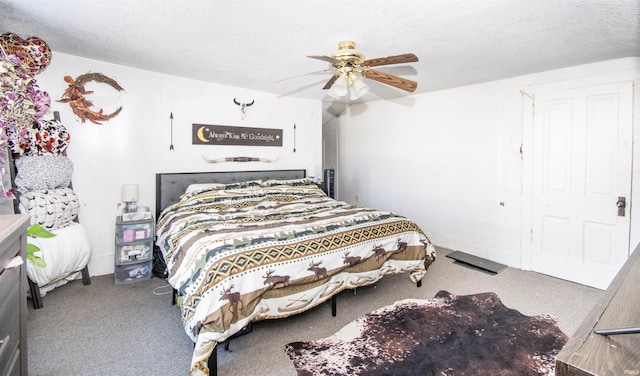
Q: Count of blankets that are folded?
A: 4